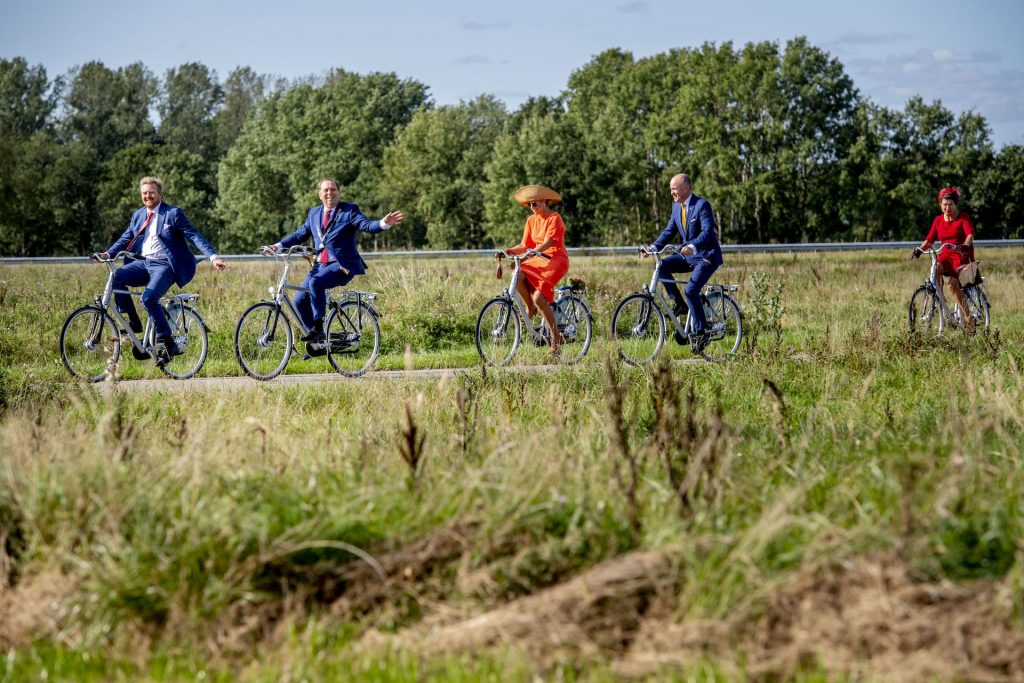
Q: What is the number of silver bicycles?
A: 5